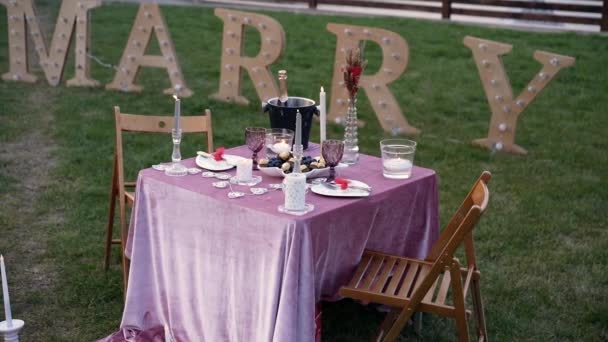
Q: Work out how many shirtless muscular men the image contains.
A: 0